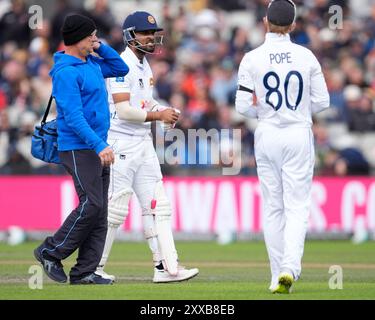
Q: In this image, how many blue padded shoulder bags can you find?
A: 1